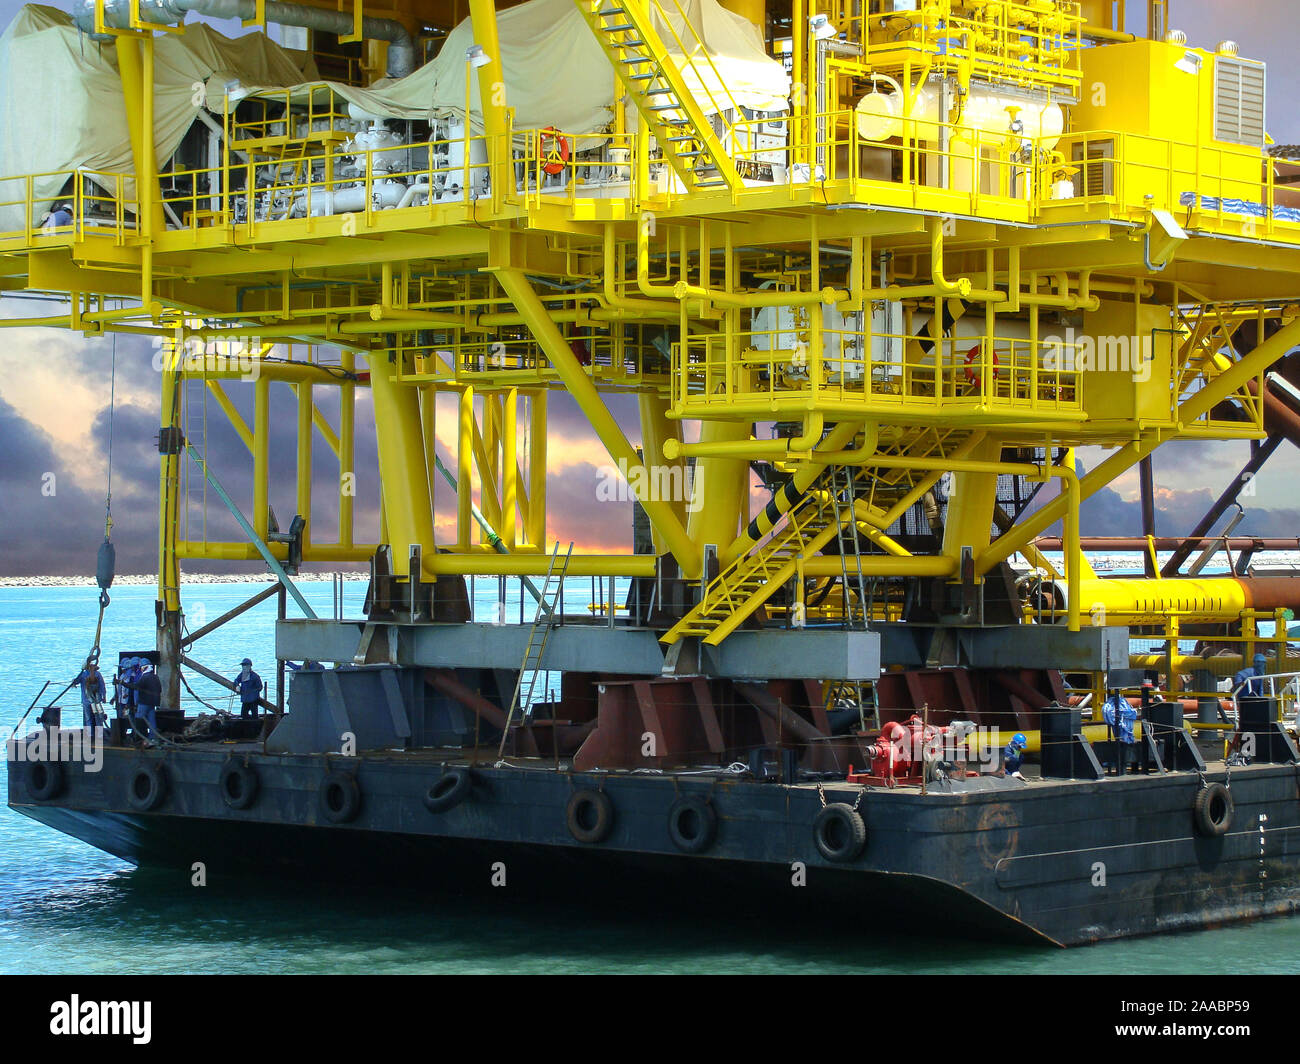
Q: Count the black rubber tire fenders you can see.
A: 9